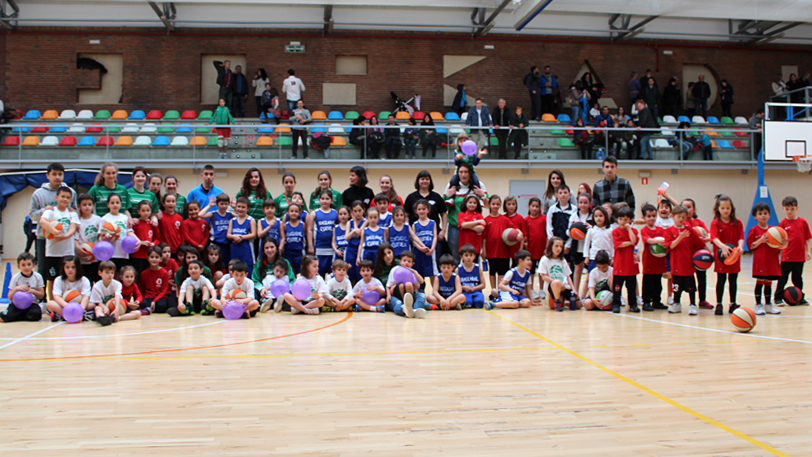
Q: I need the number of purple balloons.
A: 10